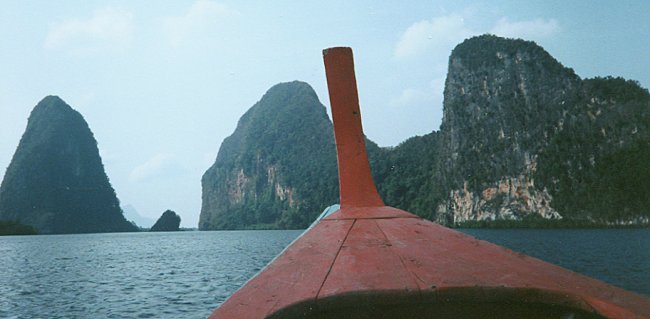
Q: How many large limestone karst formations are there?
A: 3